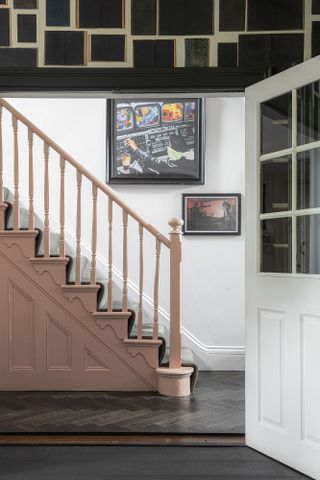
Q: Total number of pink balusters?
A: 11